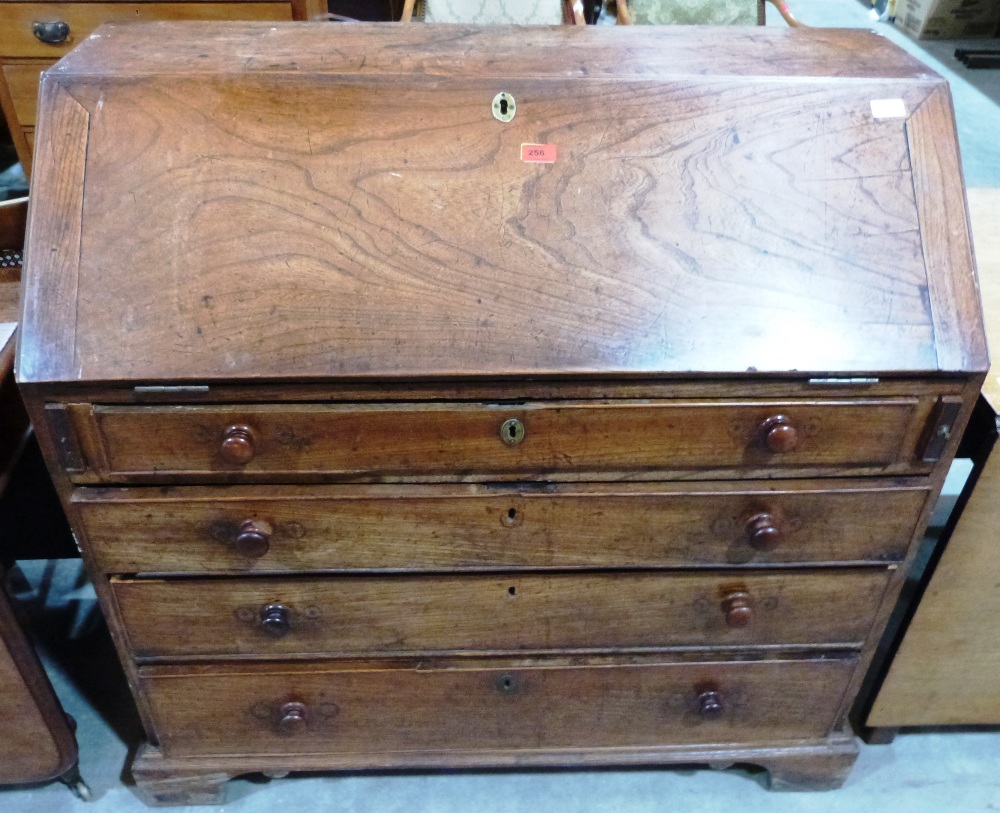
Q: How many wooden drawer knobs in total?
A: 8